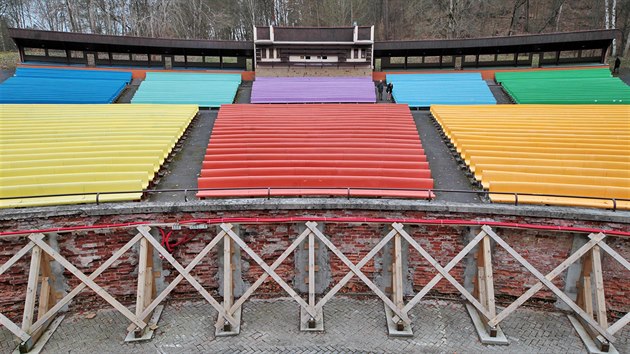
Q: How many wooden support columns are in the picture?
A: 7